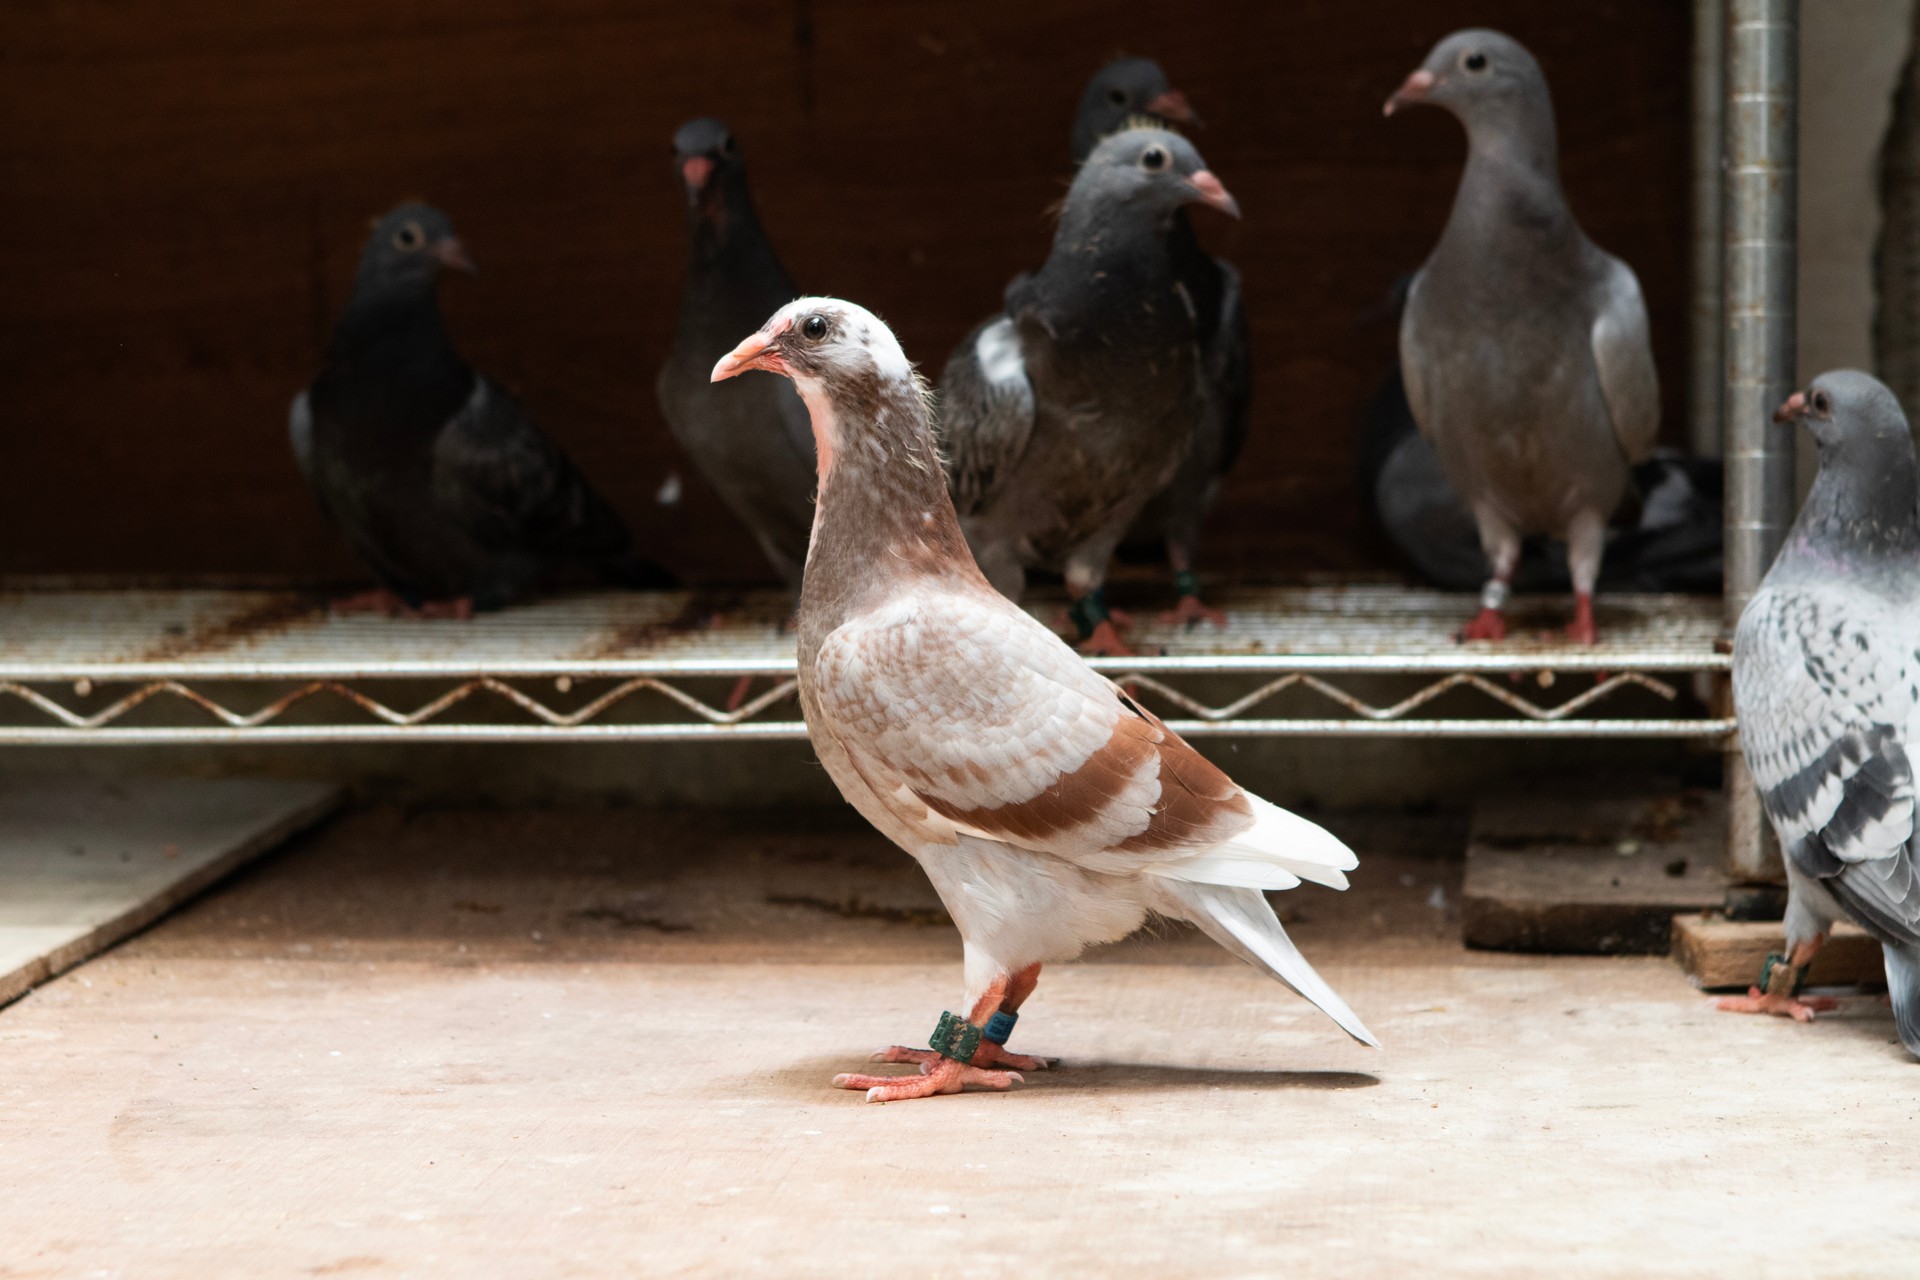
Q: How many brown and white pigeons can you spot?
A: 1